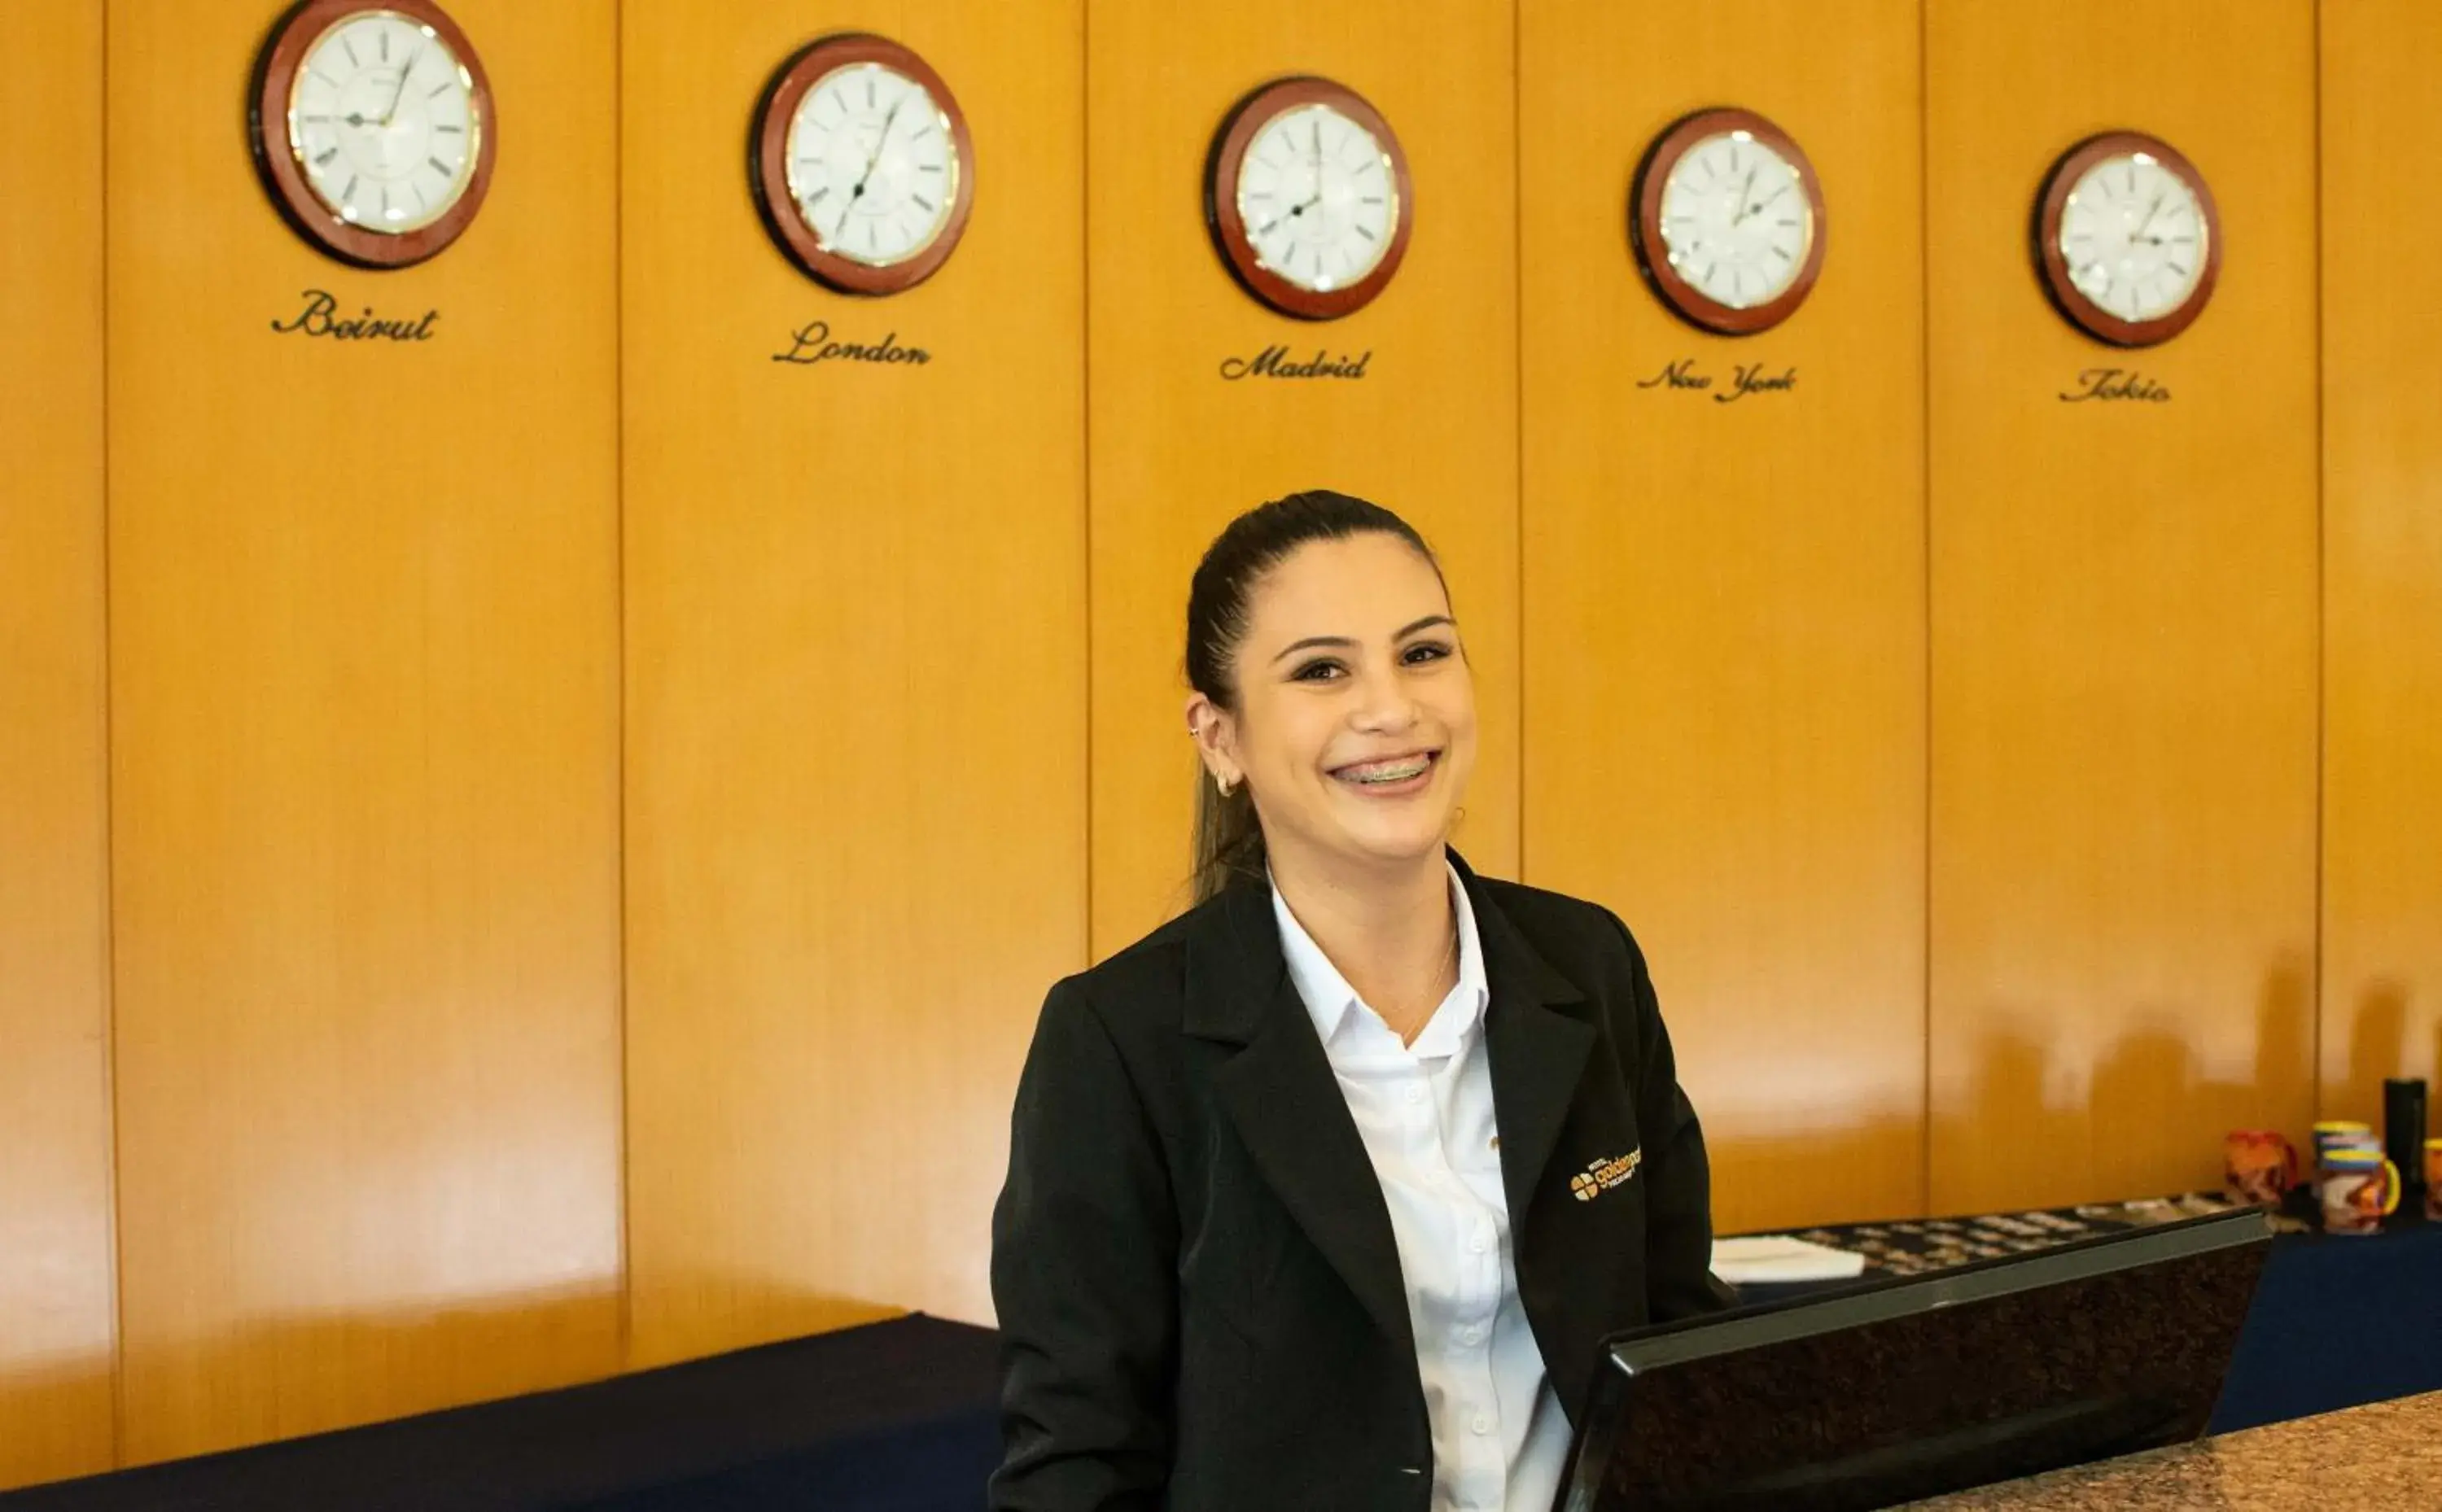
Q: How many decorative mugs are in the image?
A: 4